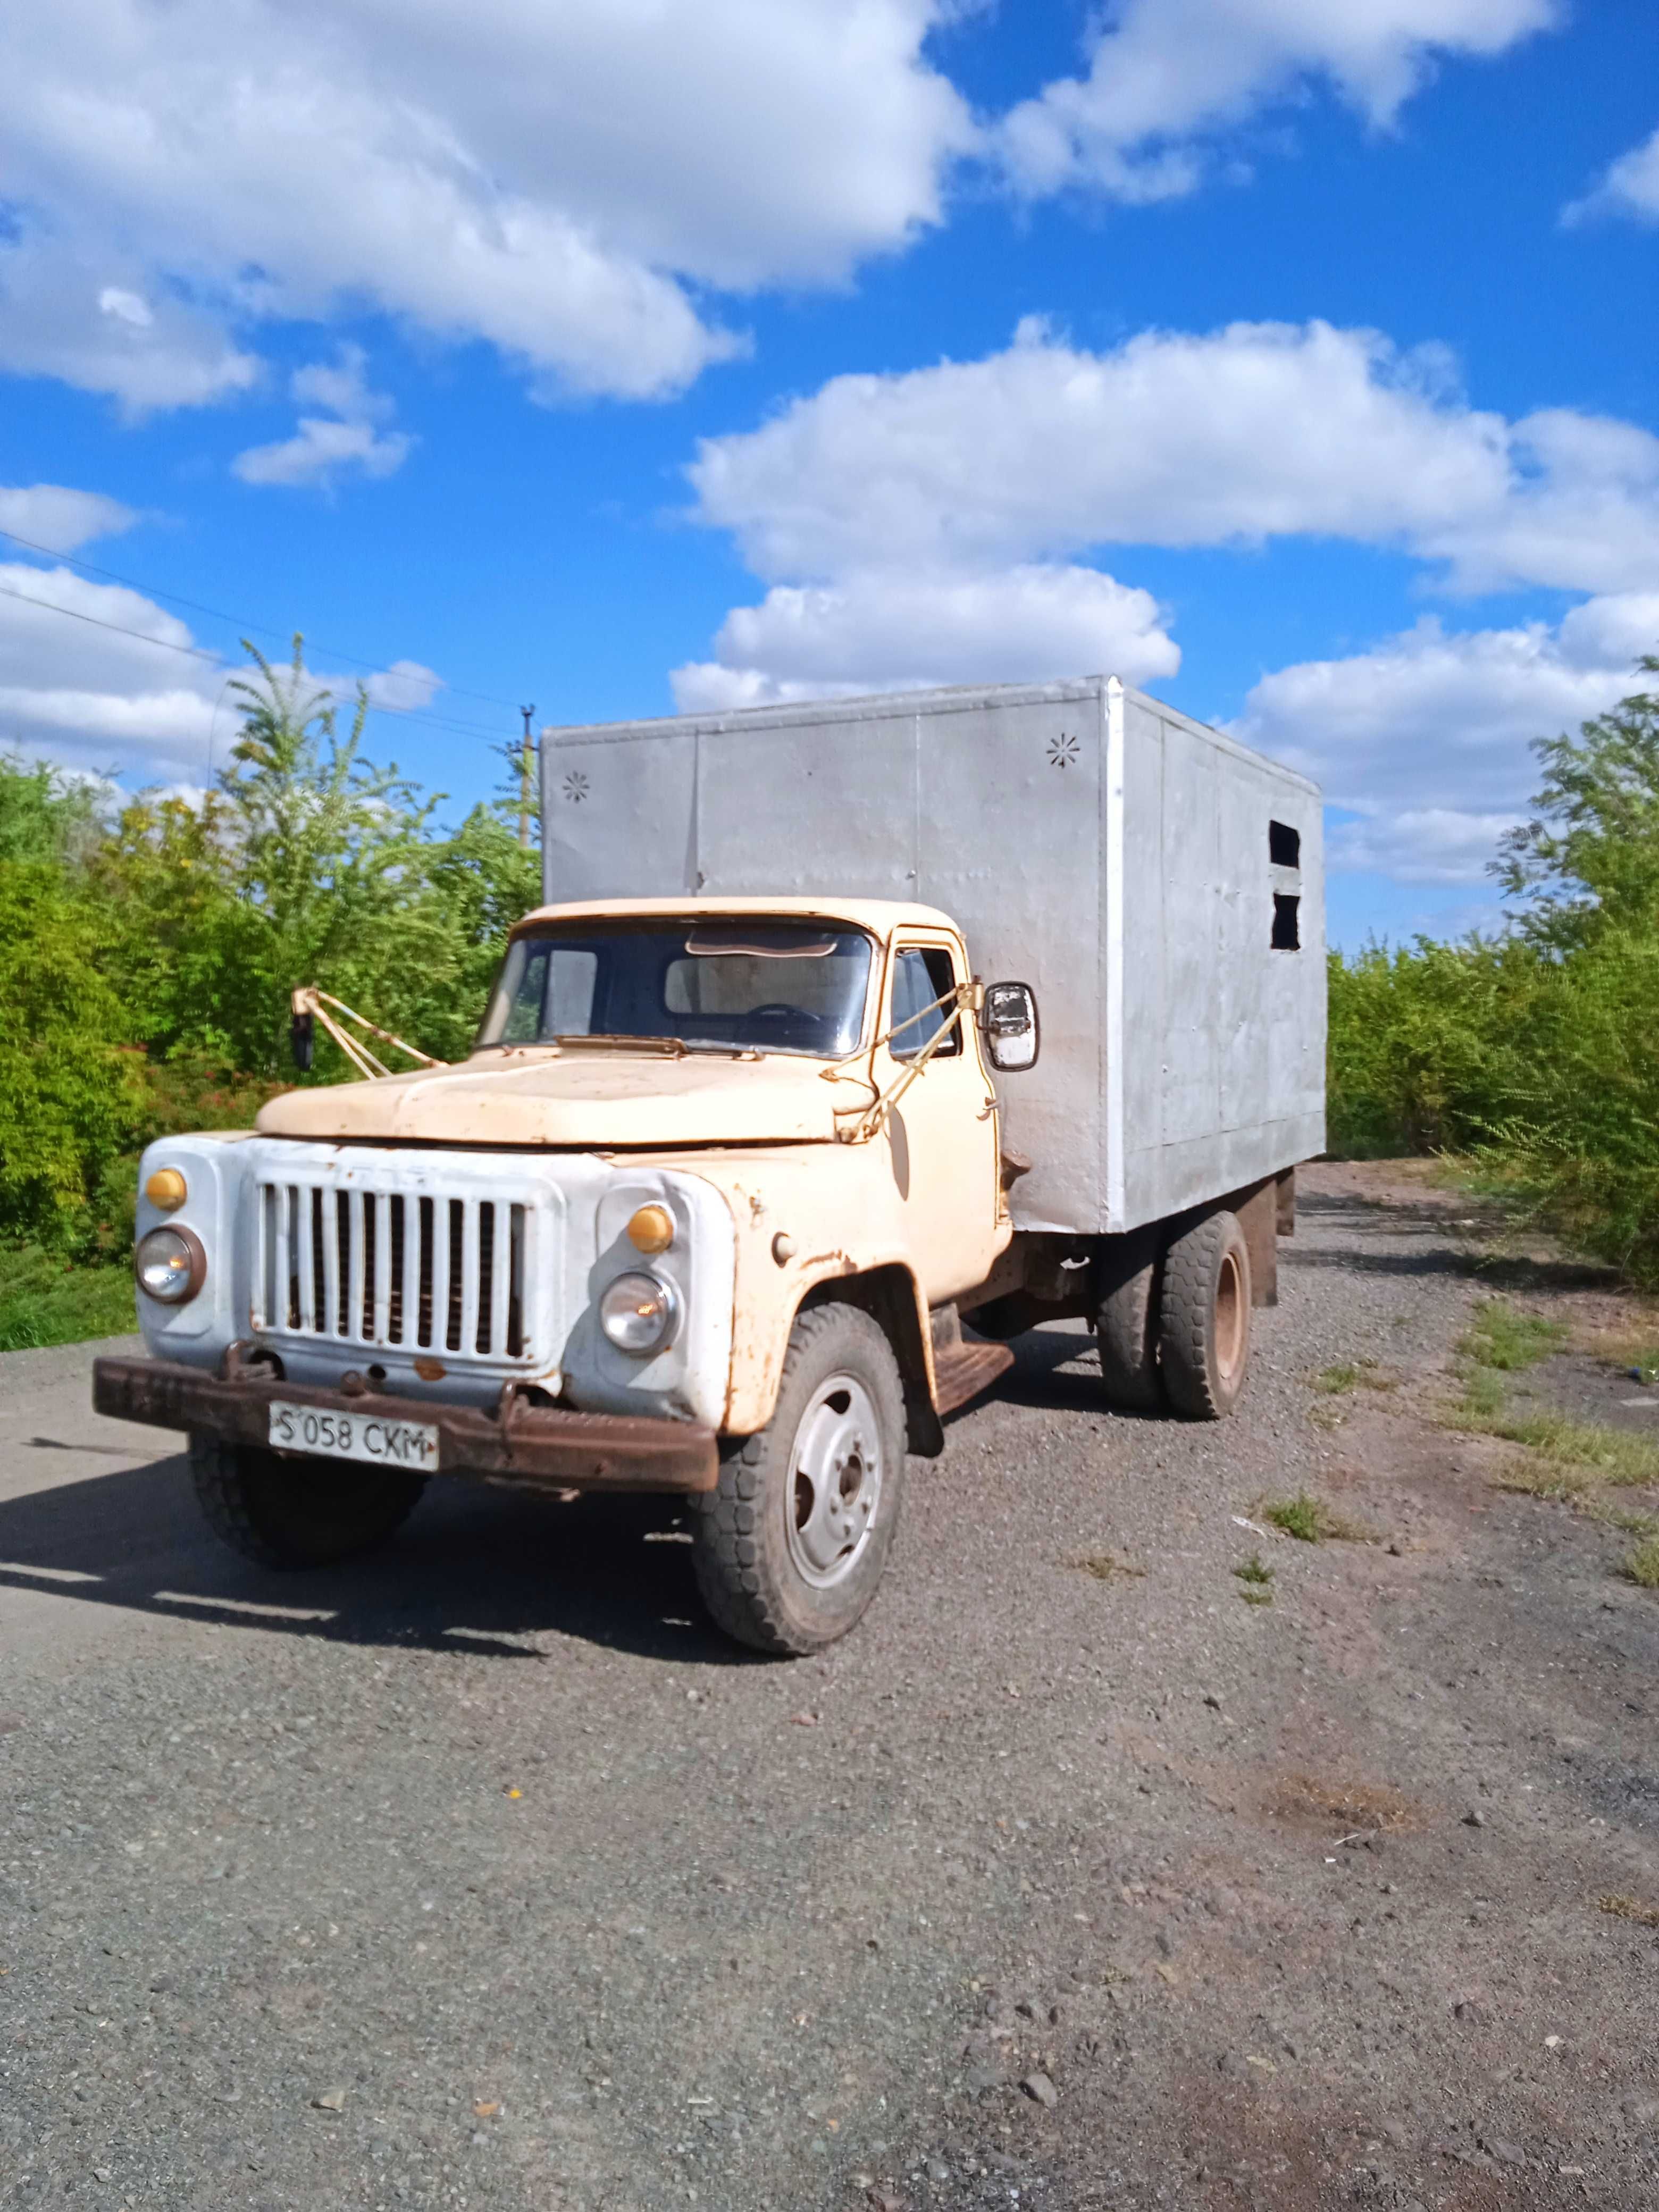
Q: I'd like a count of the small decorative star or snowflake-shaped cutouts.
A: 2